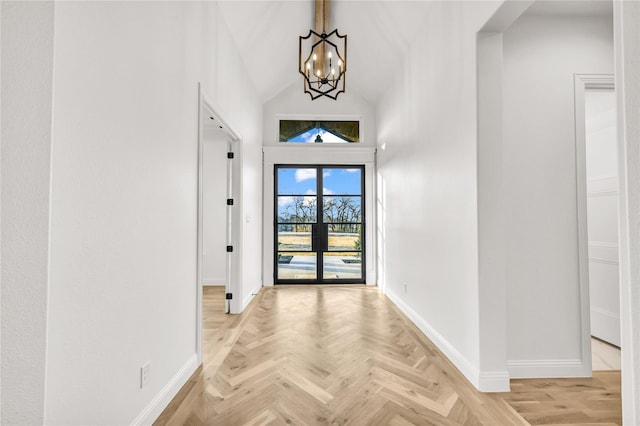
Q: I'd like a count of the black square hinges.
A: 4